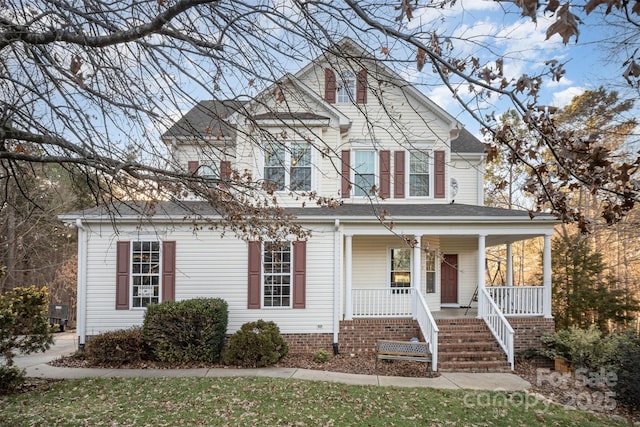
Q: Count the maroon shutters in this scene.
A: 12